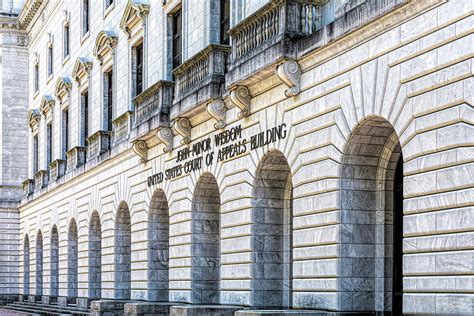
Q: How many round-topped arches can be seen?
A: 10